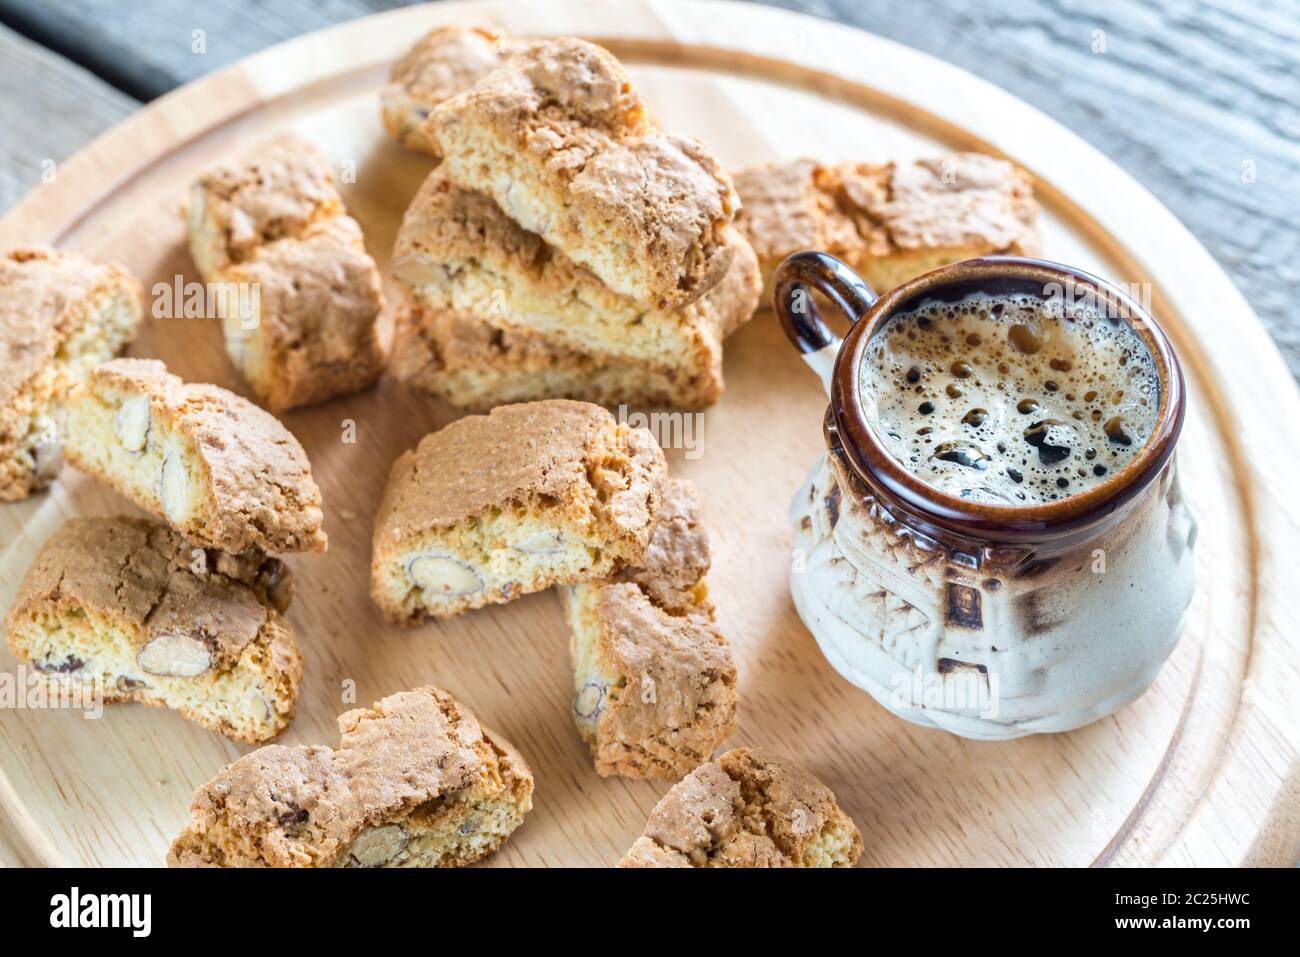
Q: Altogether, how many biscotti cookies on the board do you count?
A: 13